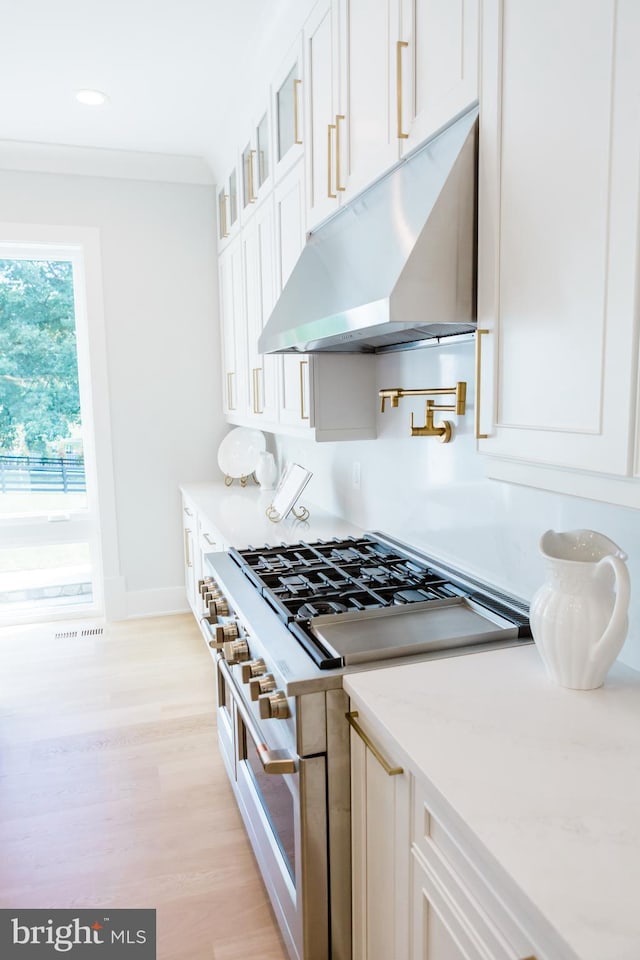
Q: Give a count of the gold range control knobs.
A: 9